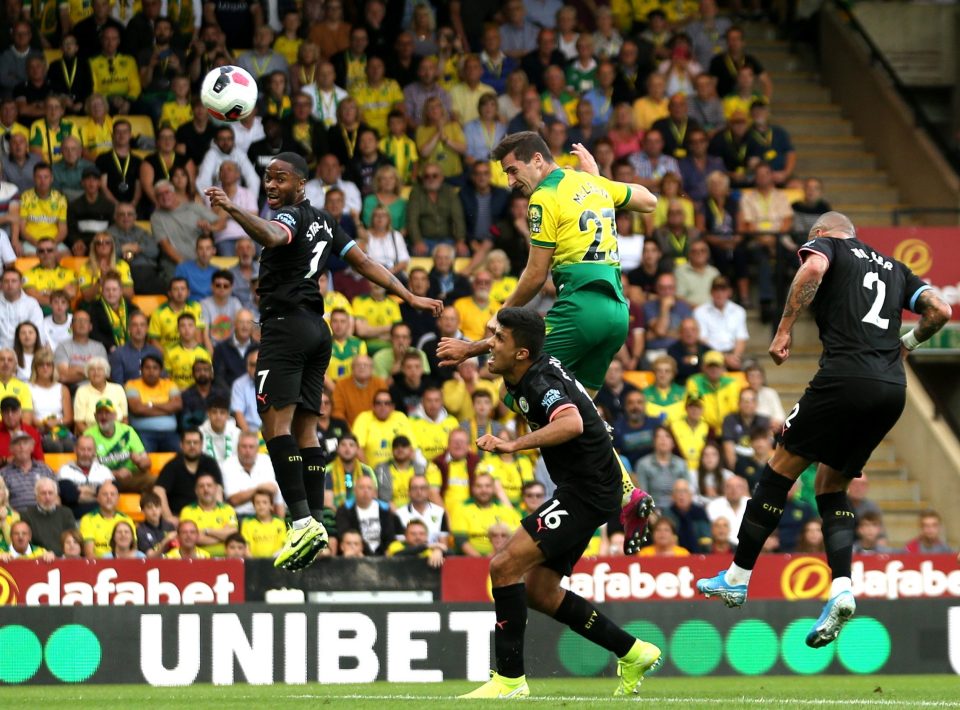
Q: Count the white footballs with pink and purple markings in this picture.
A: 1